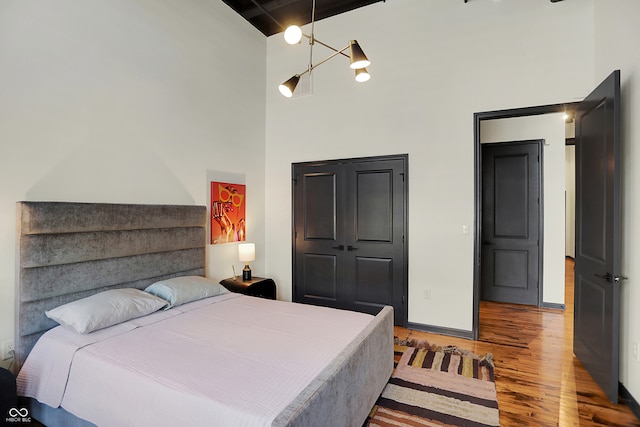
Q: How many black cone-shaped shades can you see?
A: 3